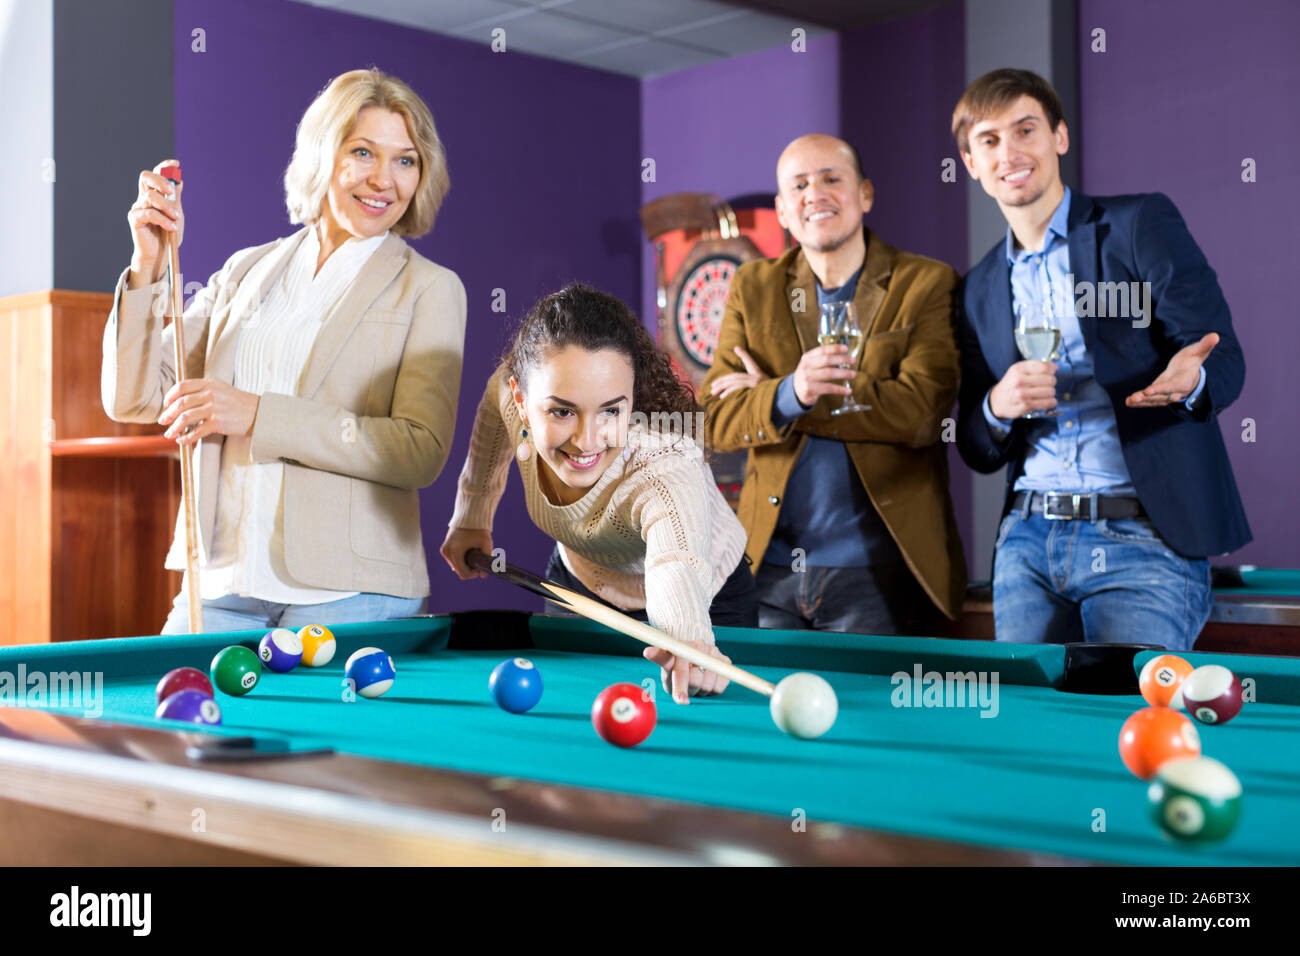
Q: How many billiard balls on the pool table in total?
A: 13